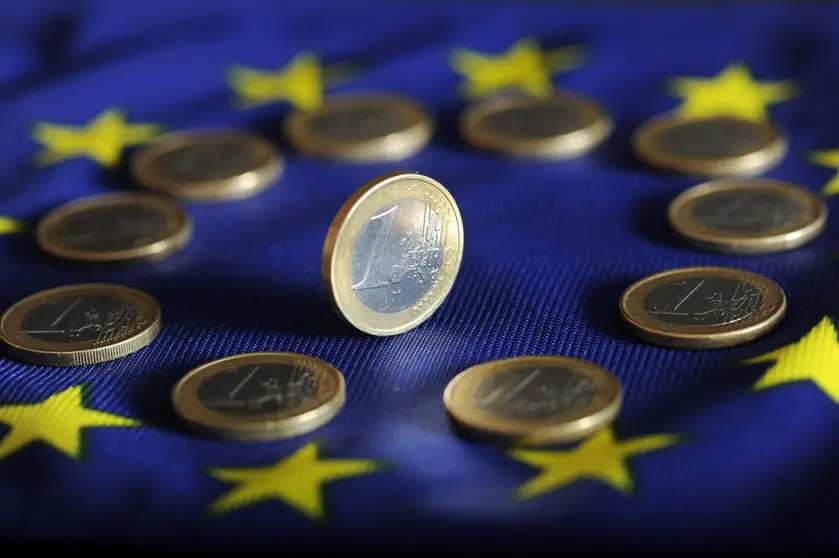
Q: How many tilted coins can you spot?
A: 1